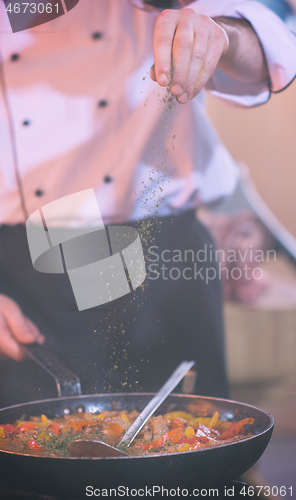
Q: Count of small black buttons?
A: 6